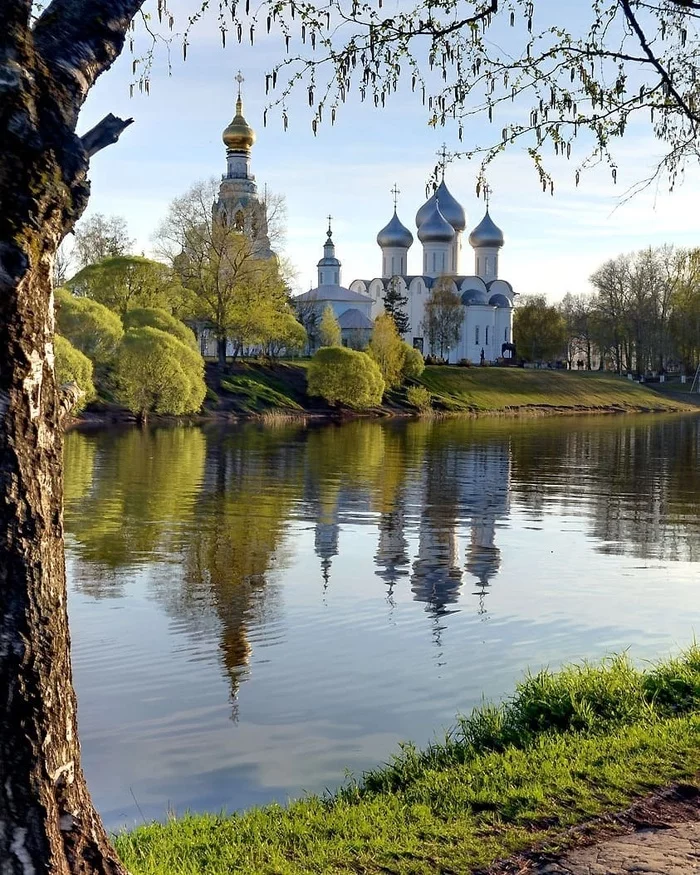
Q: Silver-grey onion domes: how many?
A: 4